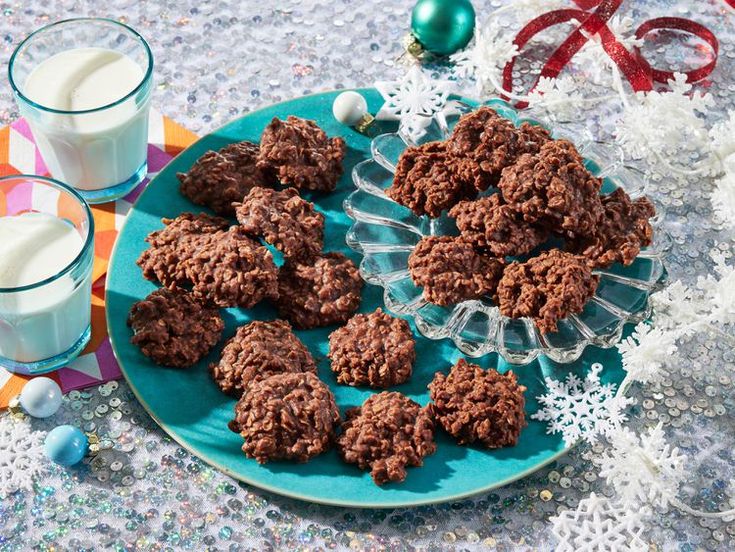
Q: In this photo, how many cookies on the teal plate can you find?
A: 12